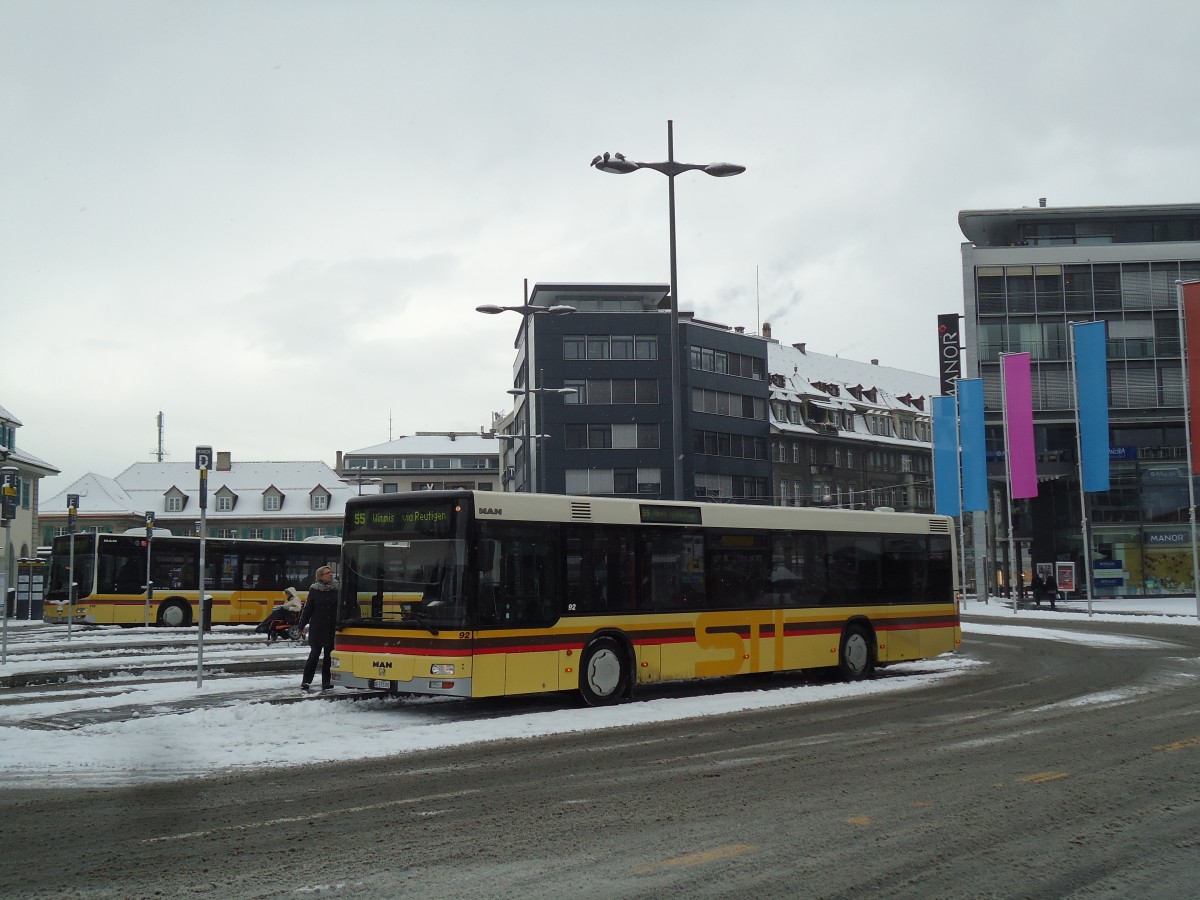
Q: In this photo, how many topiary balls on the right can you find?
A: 0